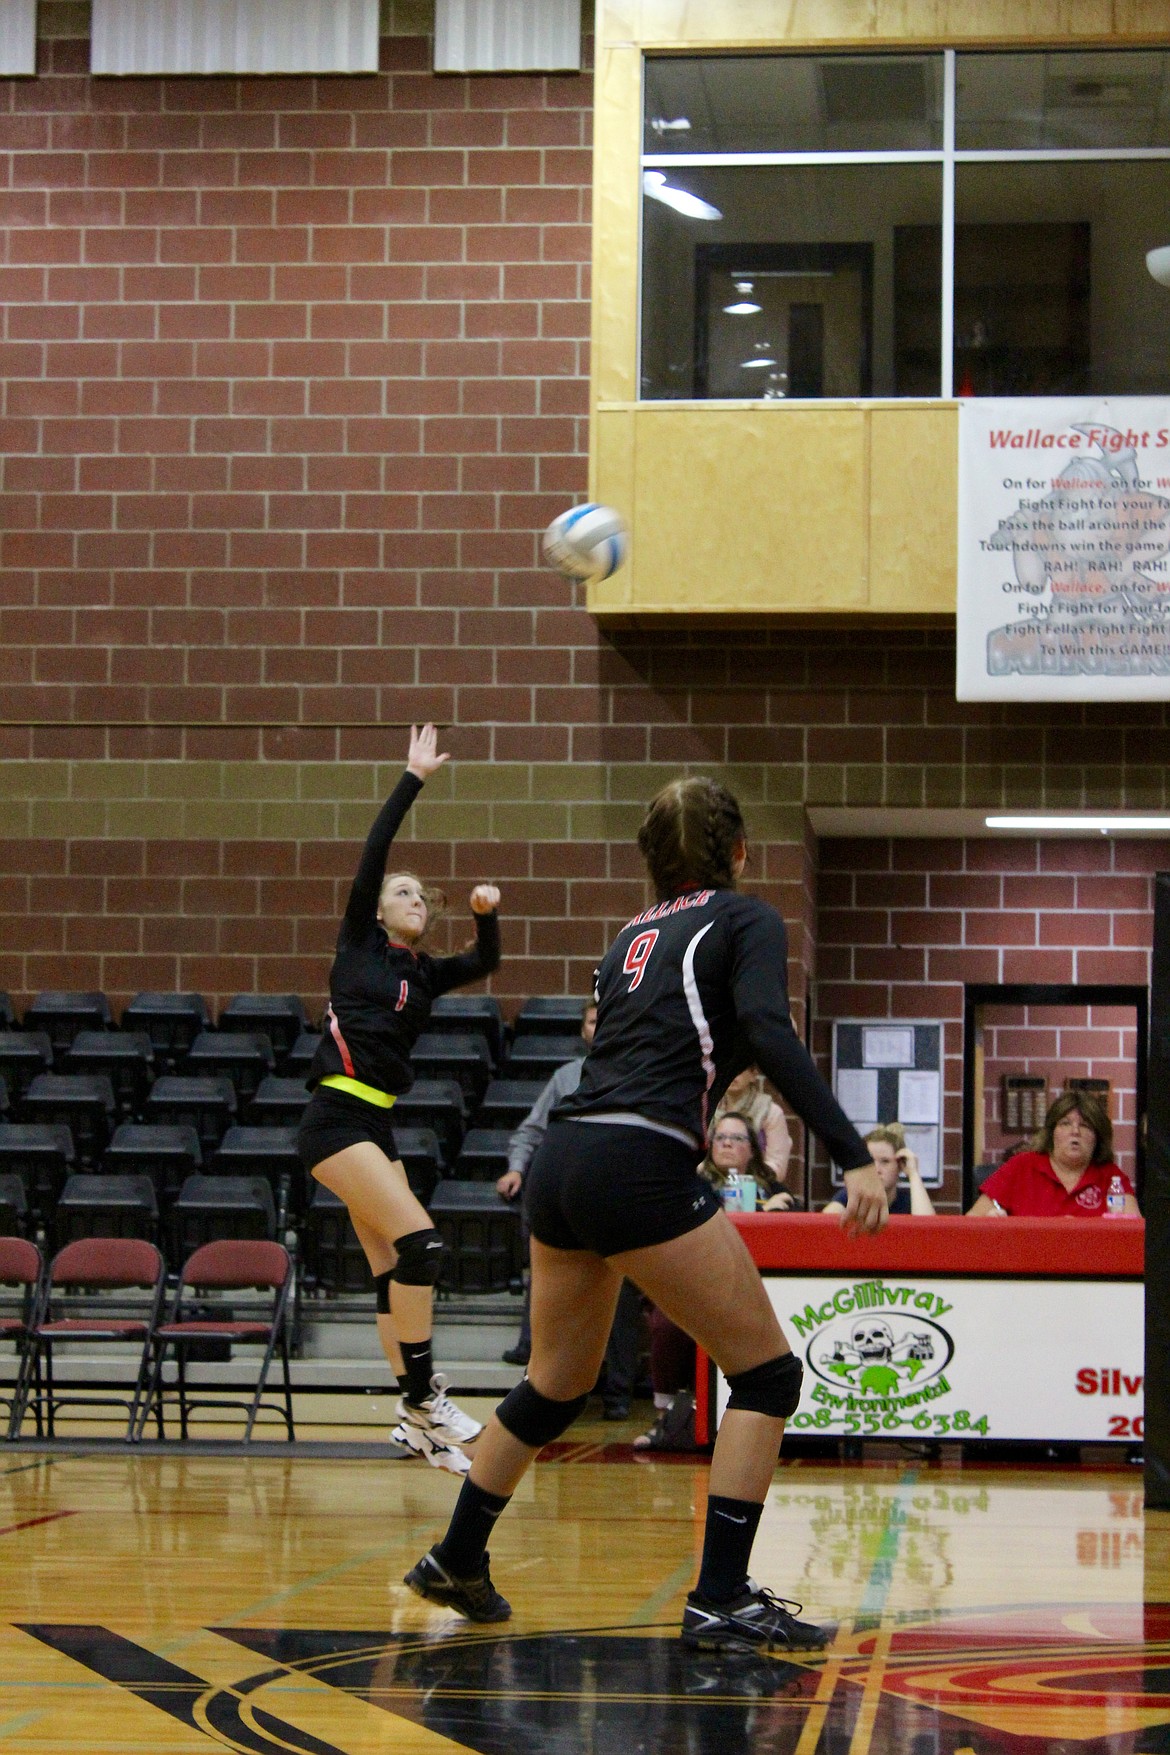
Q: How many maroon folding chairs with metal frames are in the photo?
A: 3